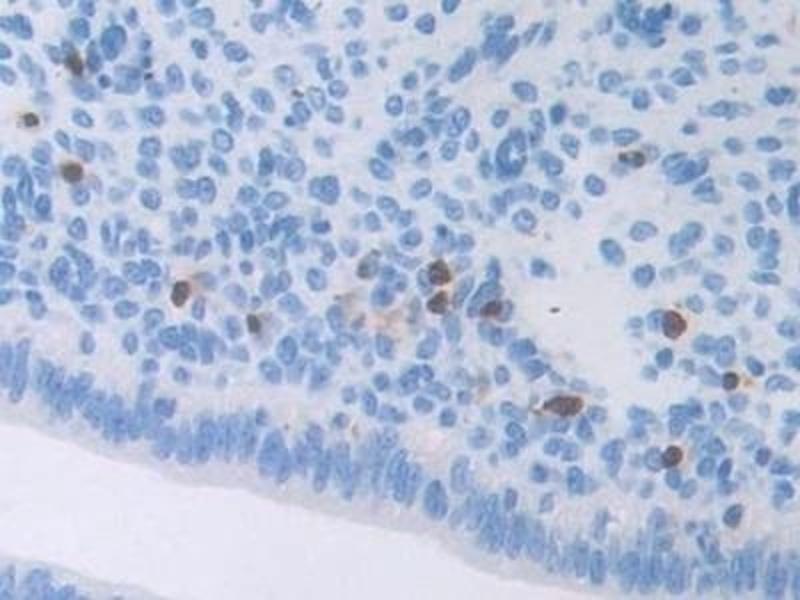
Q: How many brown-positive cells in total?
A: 13